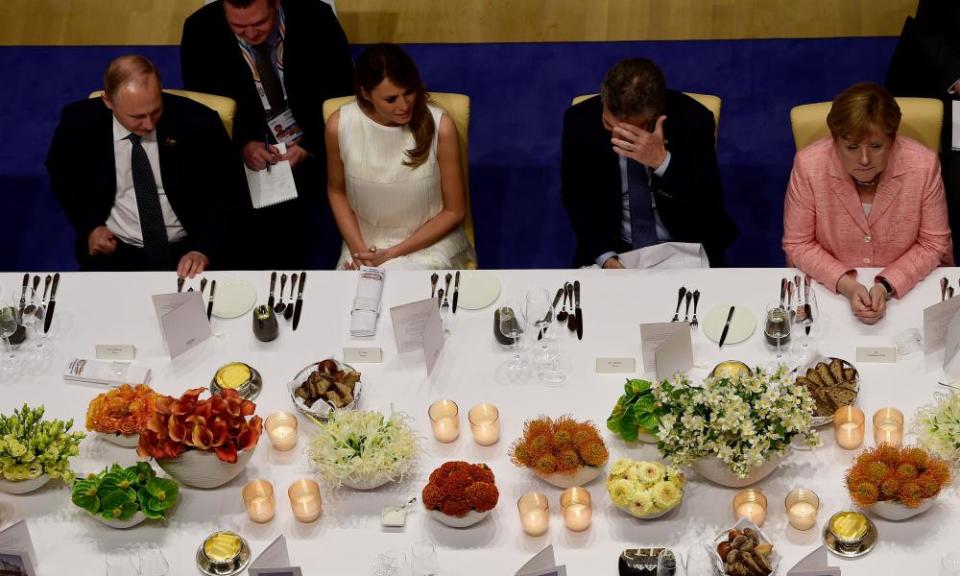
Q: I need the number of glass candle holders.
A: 11